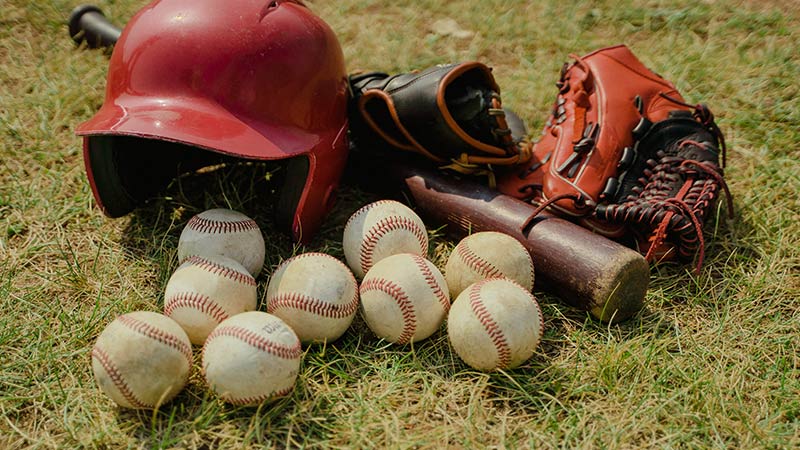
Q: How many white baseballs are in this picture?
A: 9